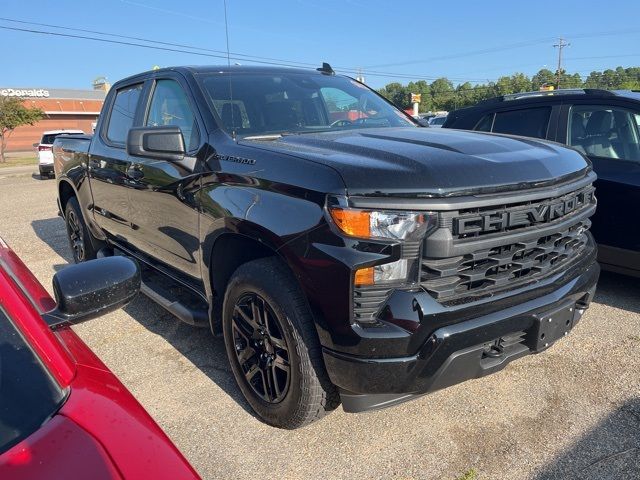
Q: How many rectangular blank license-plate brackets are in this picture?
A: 1